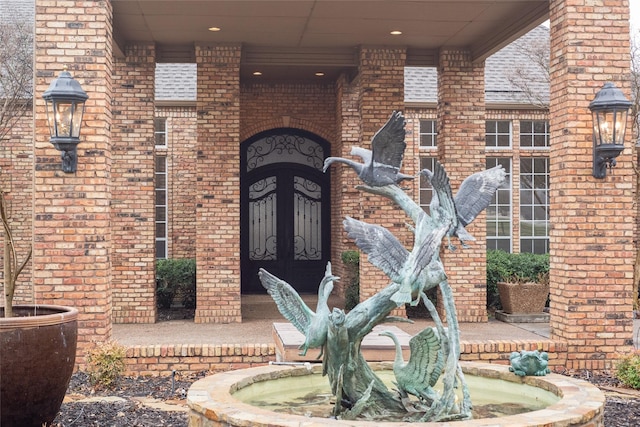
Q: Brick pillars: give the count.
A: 6